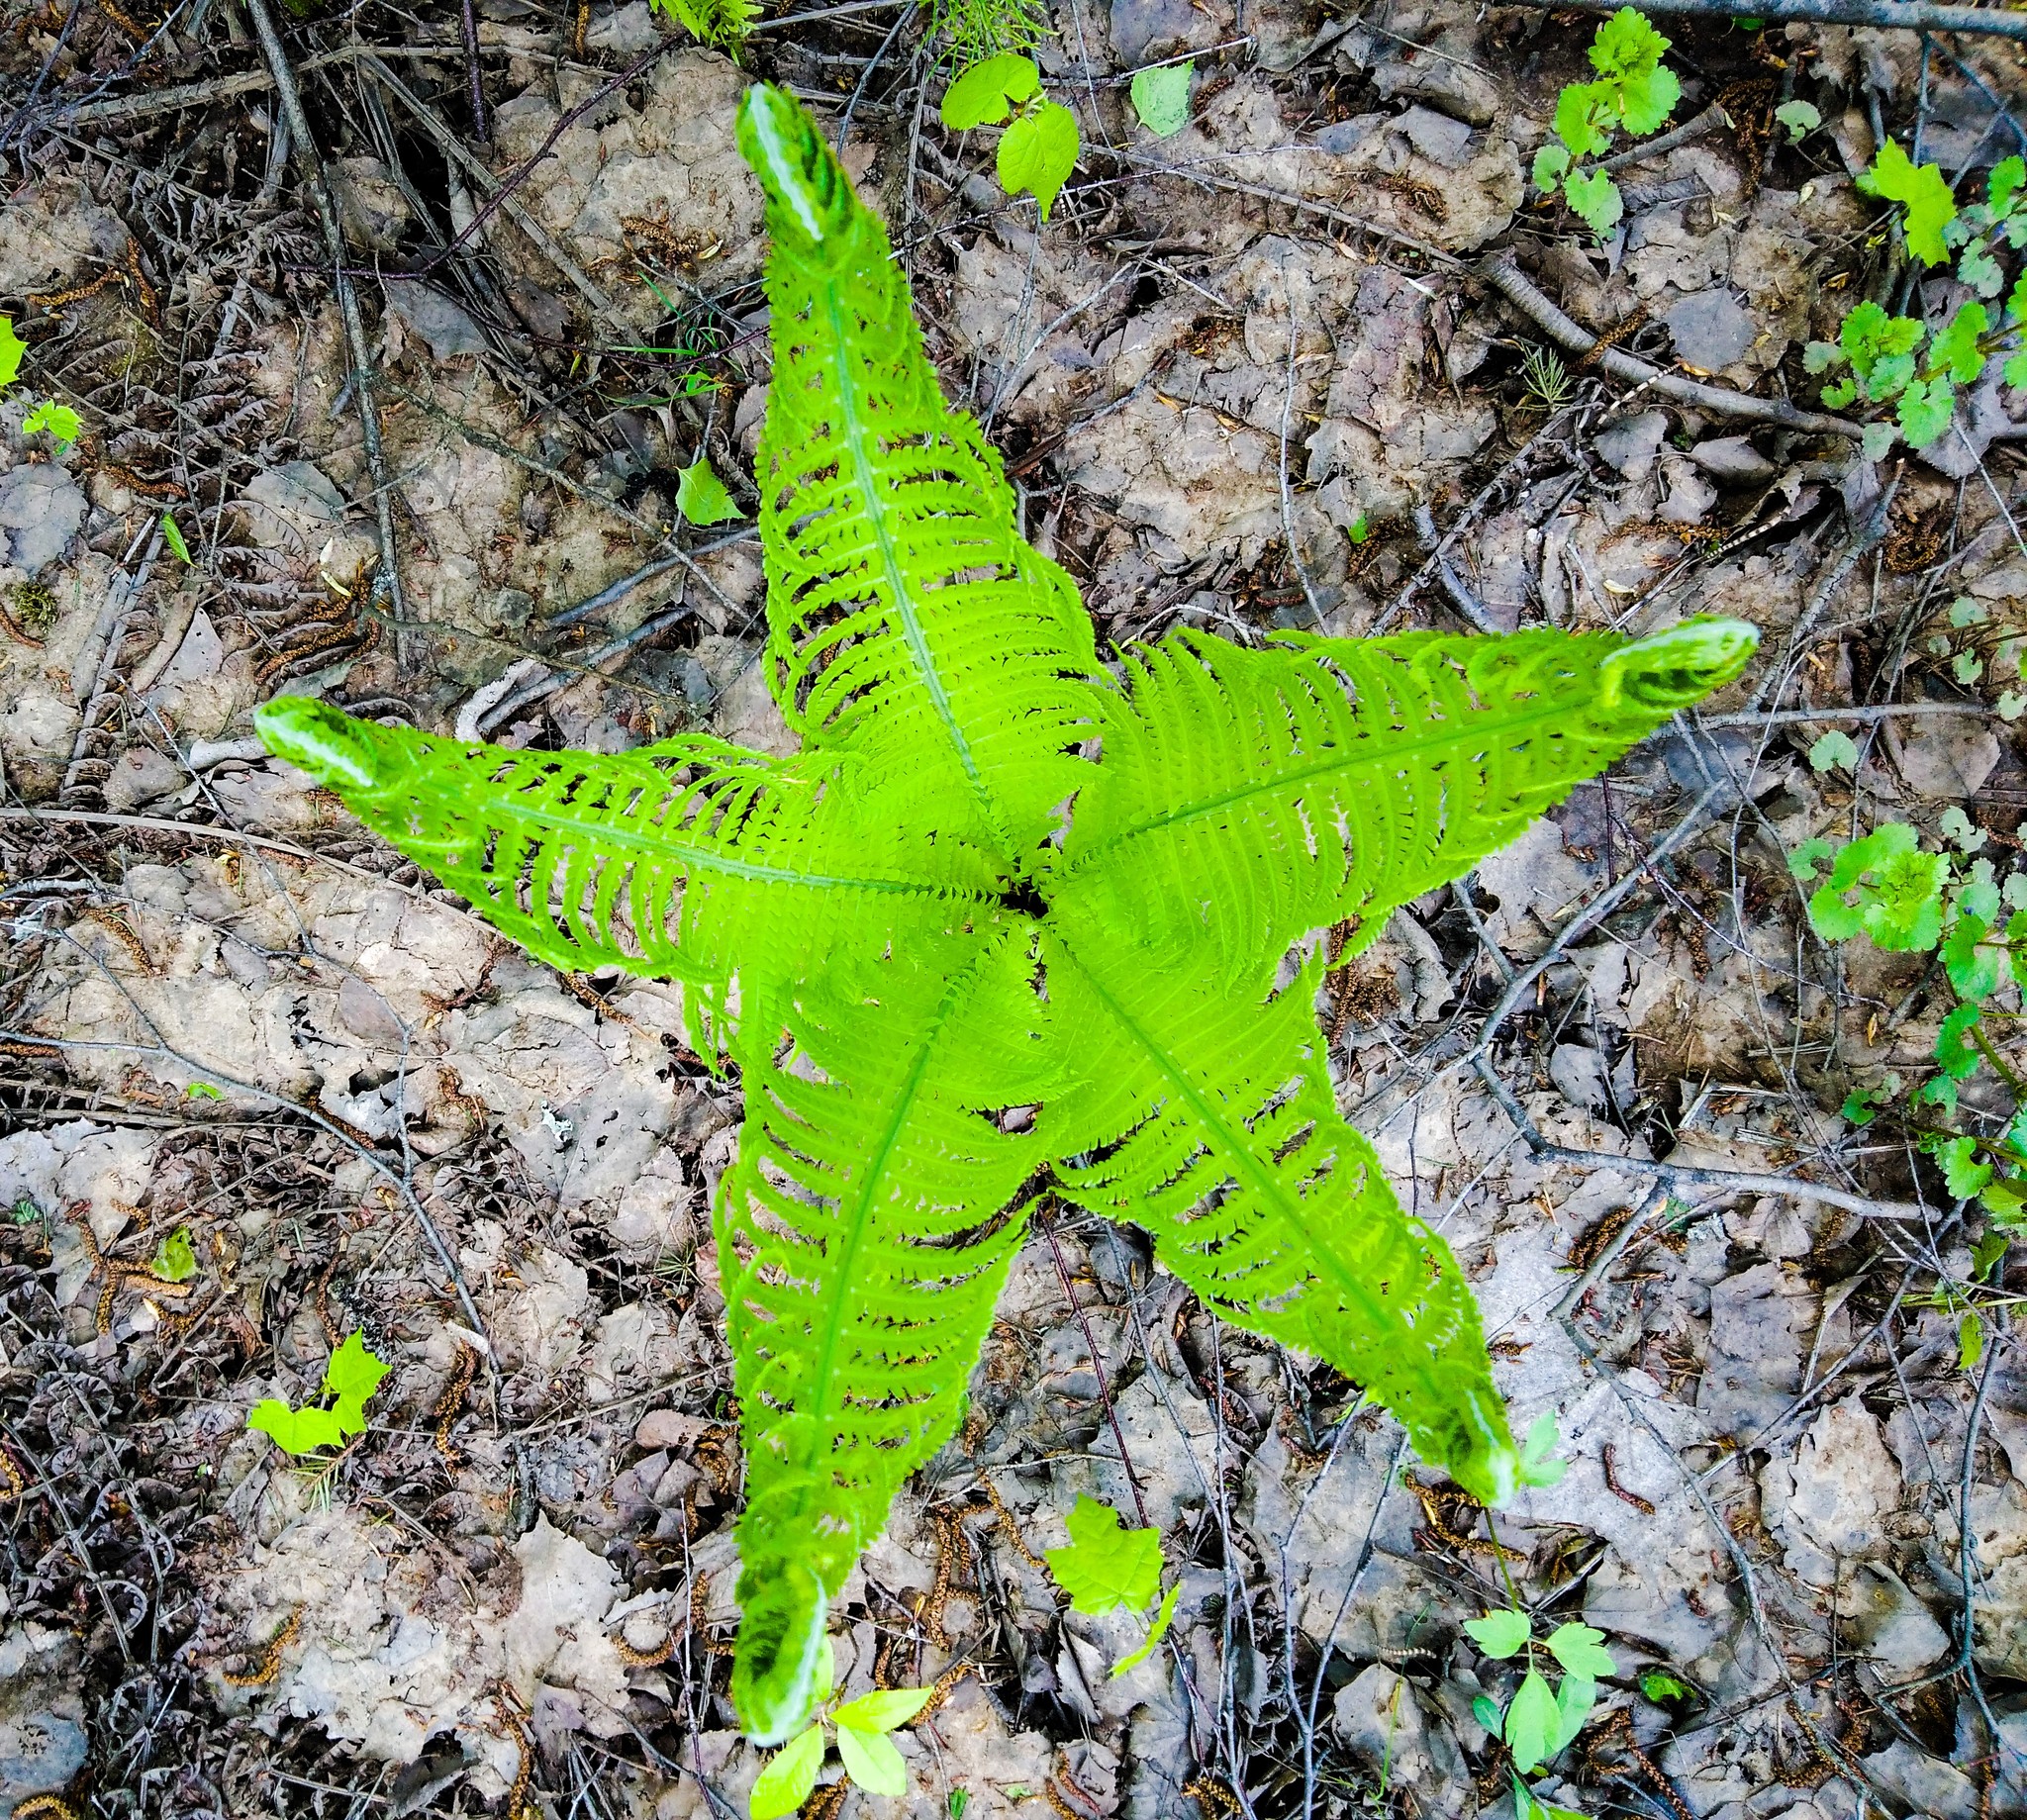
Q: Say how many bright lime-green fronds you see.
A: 5